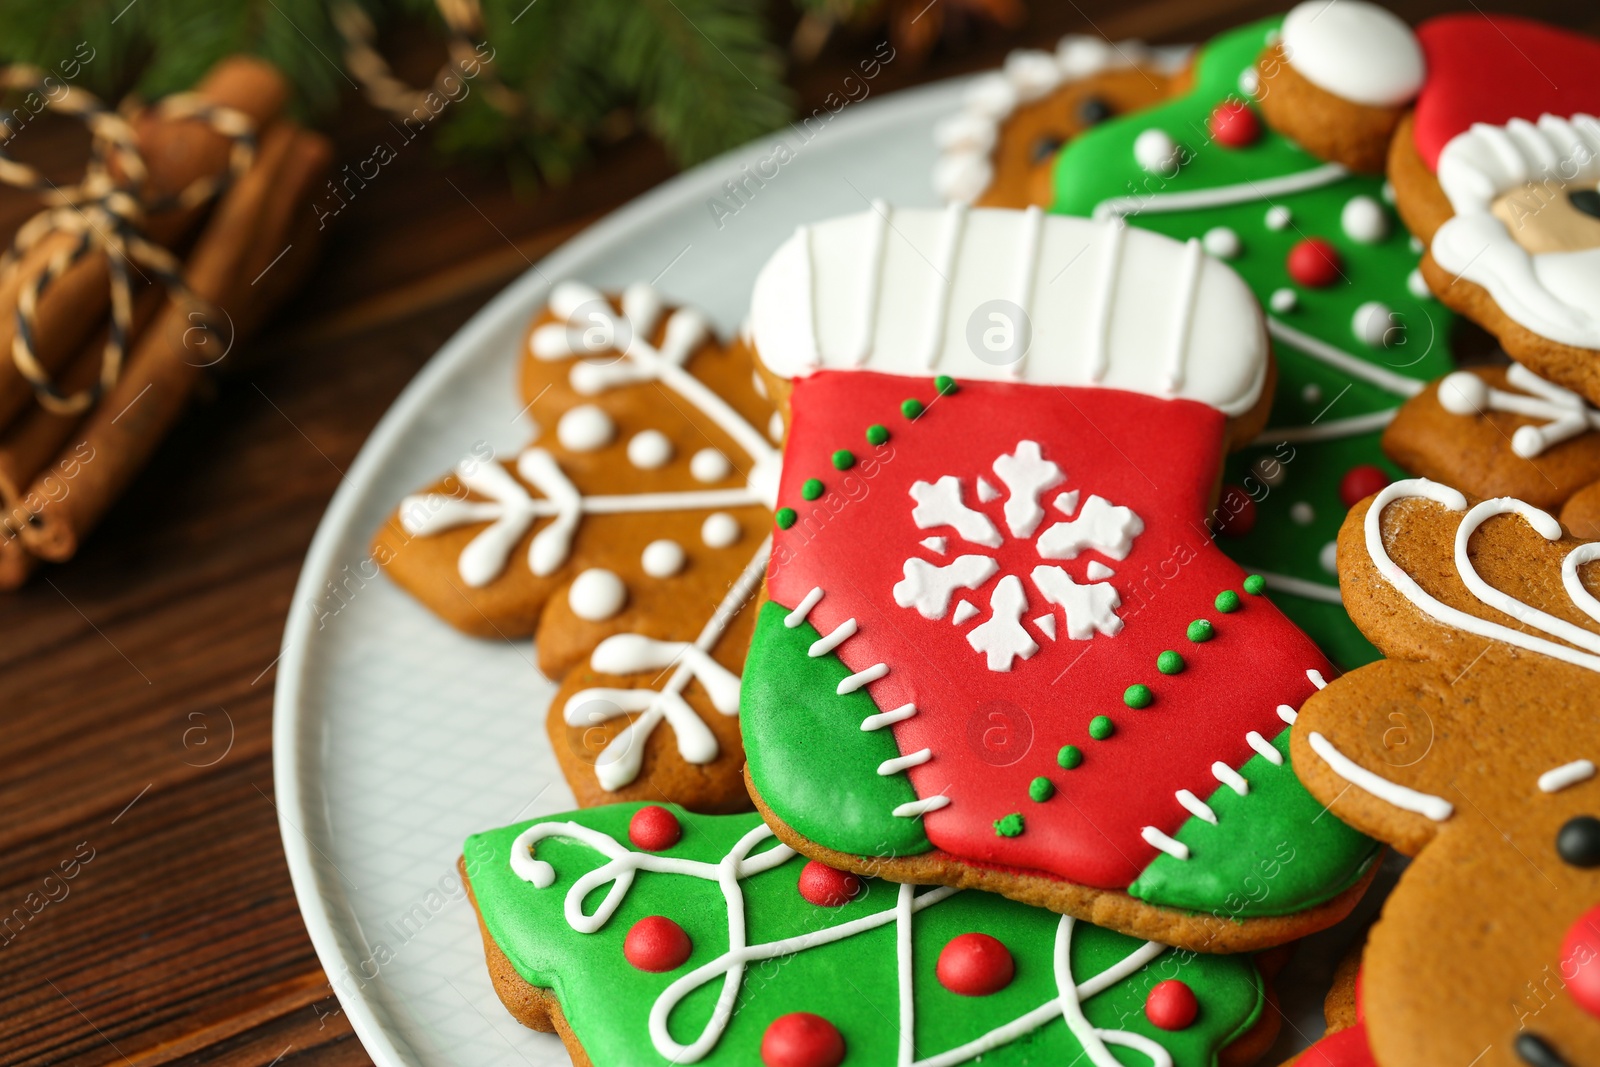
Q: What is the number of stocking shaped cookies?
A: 1